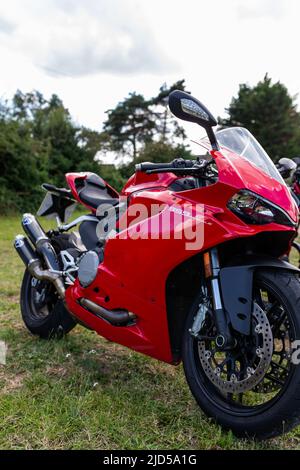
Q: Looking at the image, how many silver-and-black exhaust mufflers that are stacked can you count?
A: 2